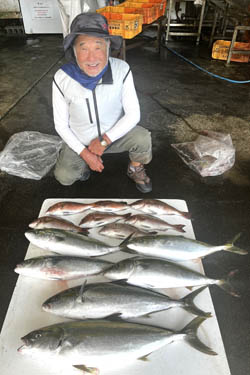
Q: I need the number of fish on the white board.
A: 13